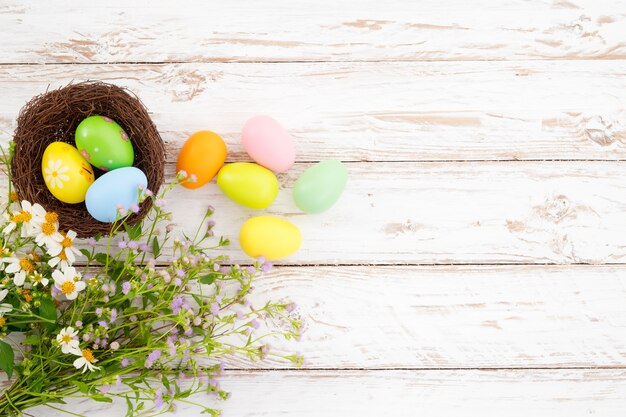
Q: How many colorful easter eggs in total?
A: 8